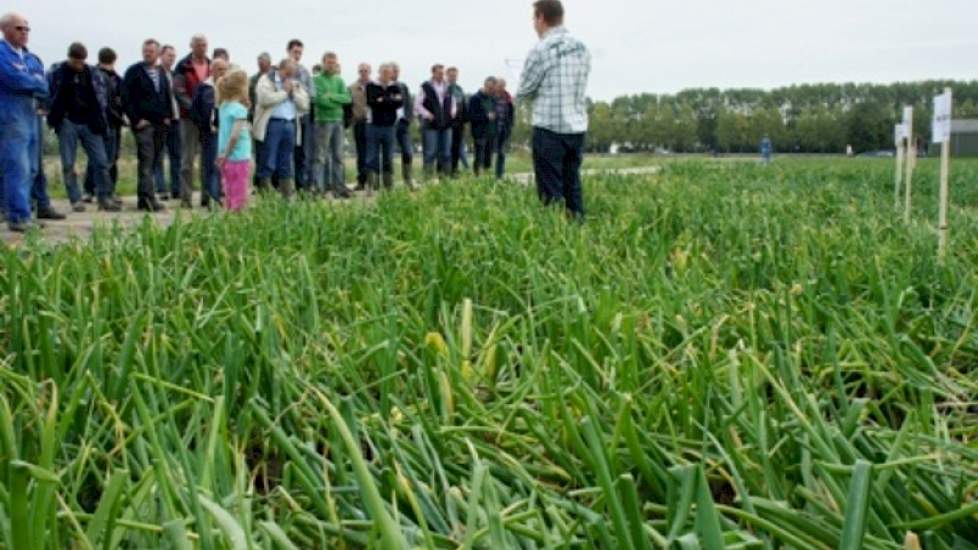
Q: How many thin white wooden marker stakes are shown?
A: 3